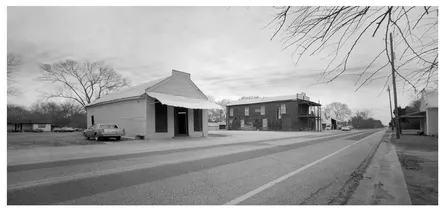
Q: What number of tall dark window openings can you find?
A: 2